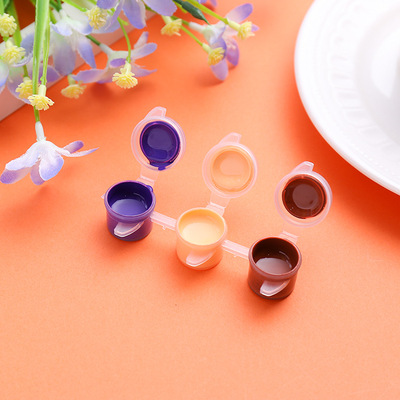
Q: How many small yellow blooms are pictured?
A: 10